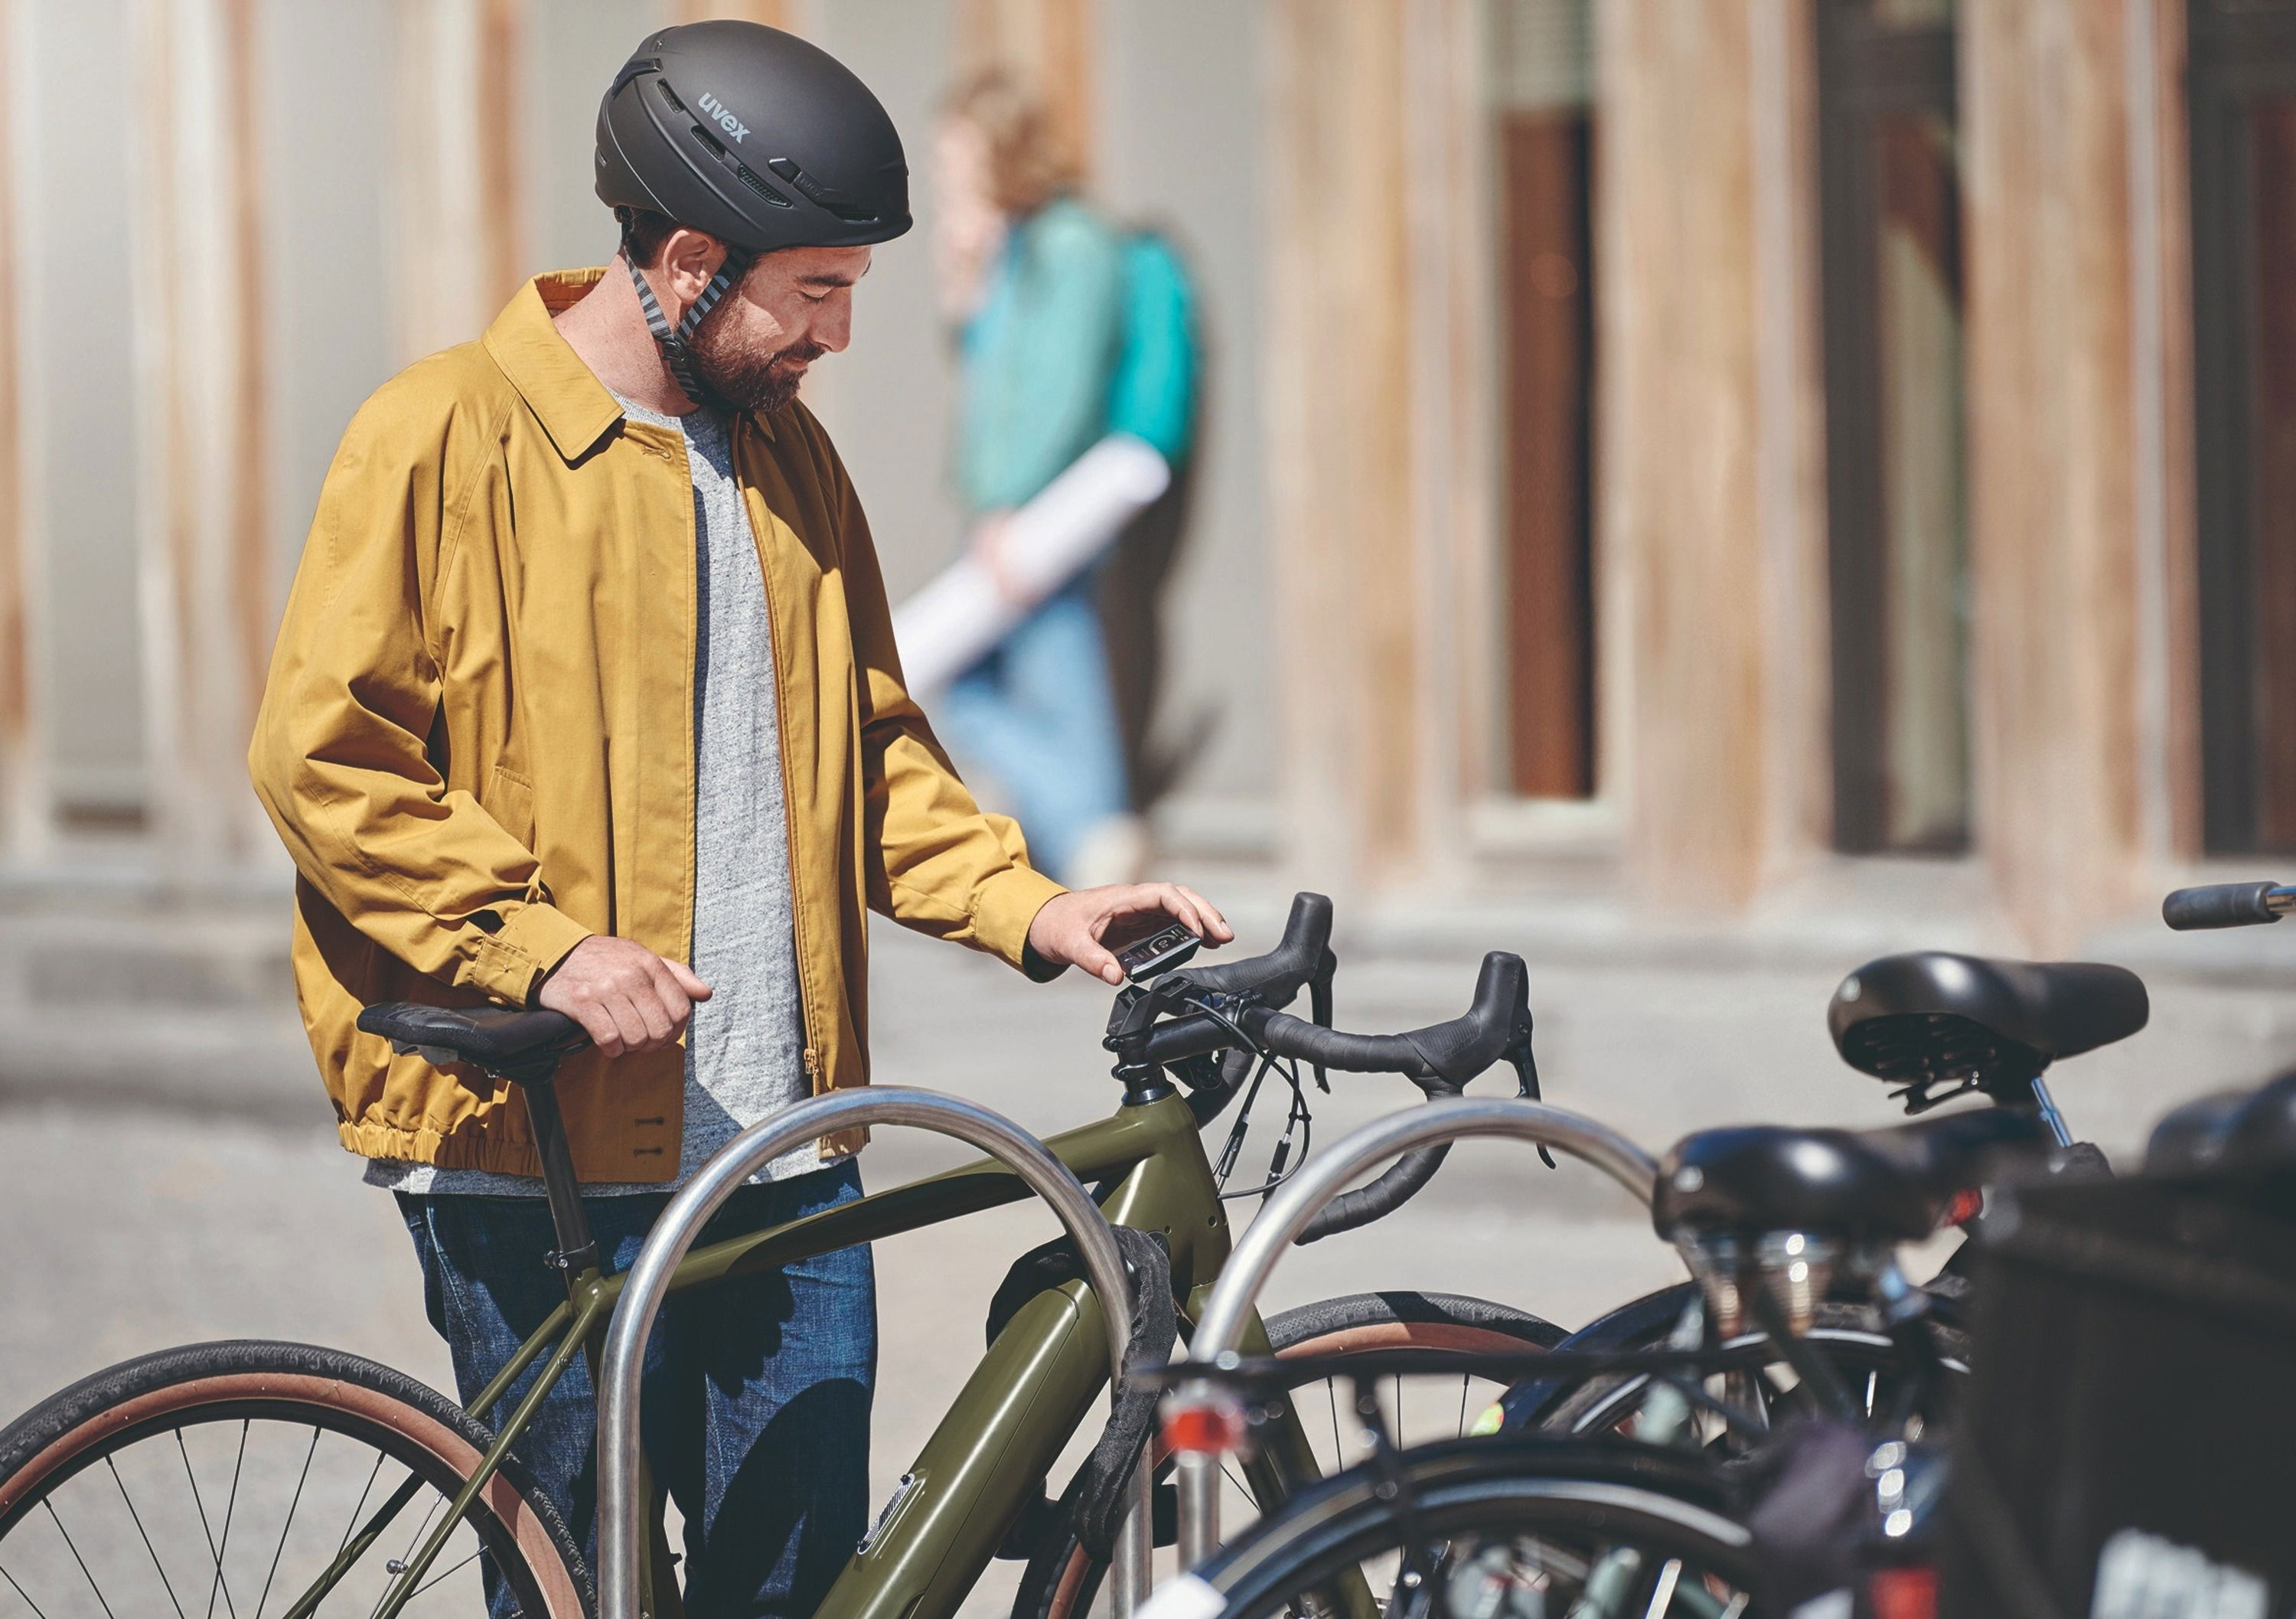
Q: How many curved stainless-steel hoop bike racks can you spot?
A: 2